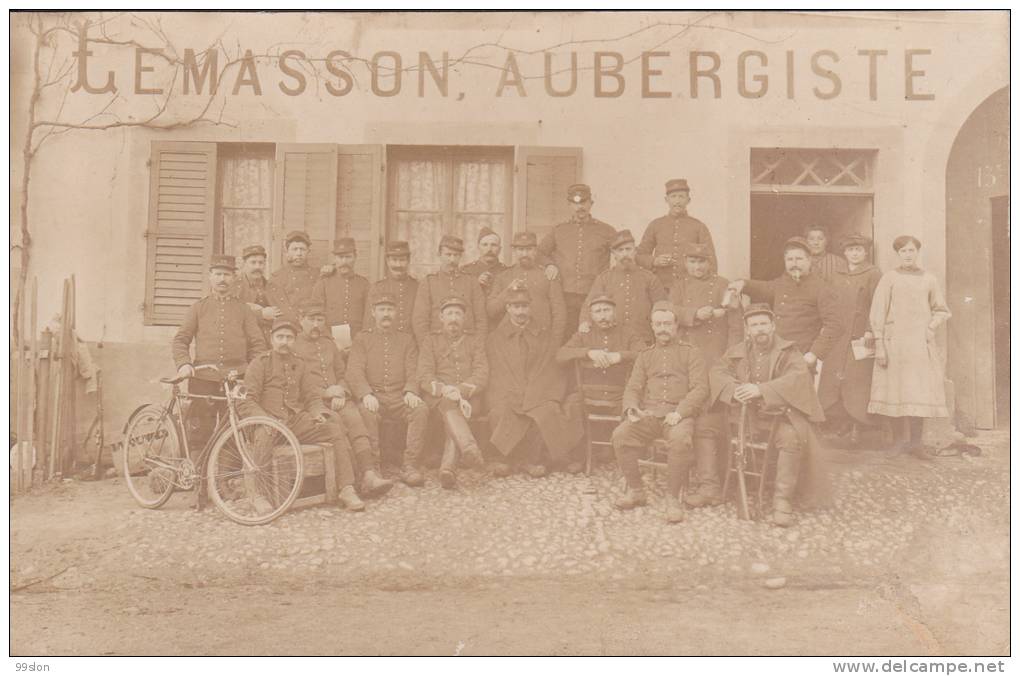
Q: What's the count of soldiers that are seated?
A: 8